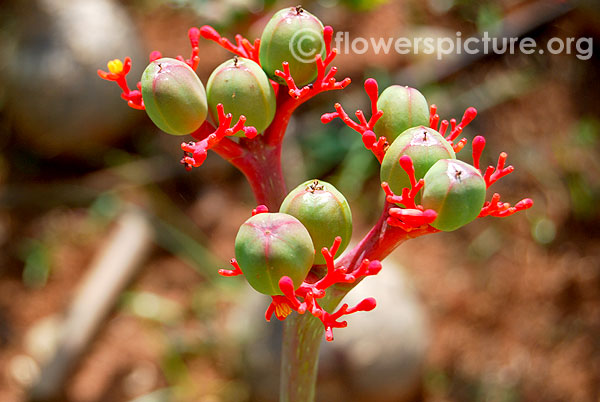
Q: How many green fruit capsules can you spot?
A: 8